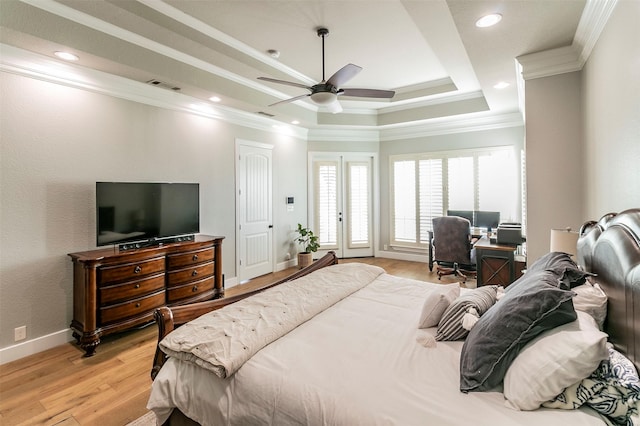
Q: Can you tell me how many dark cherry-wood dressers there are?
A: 1